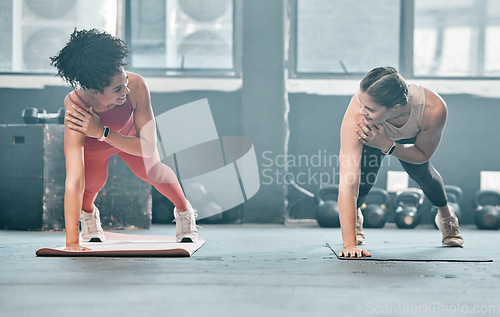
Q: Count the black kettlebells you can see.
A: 5